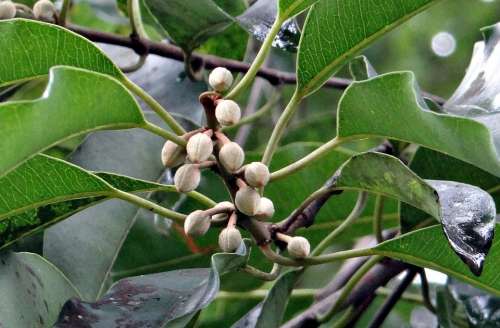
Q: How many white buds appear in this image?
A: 15